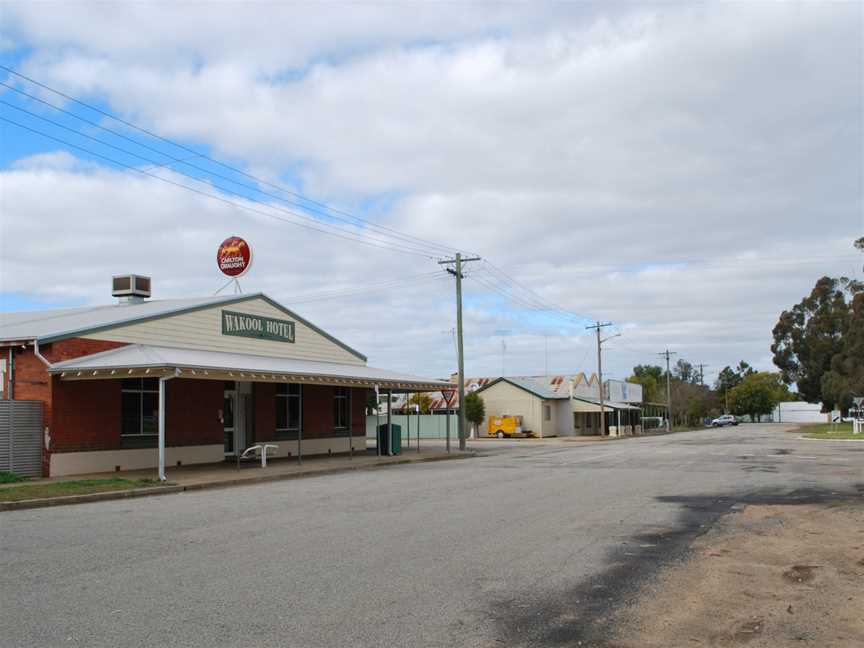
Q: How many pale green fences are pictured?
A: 1